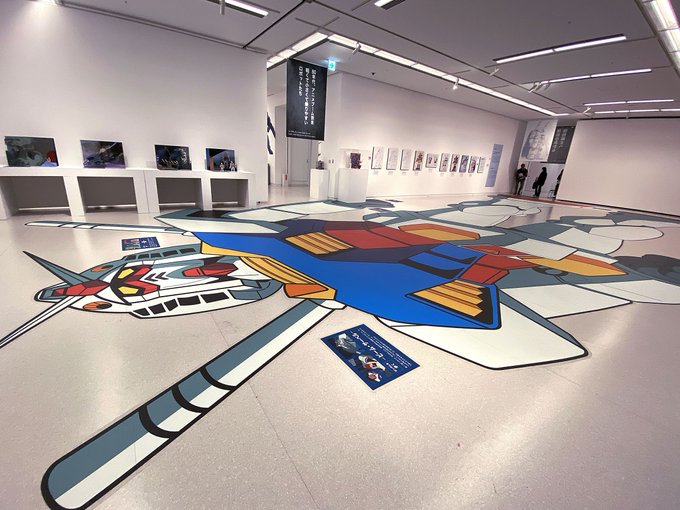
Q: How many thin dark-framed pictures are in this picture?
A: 10